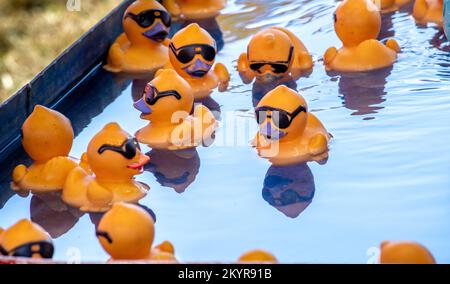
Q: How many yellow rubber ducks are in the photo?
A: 15